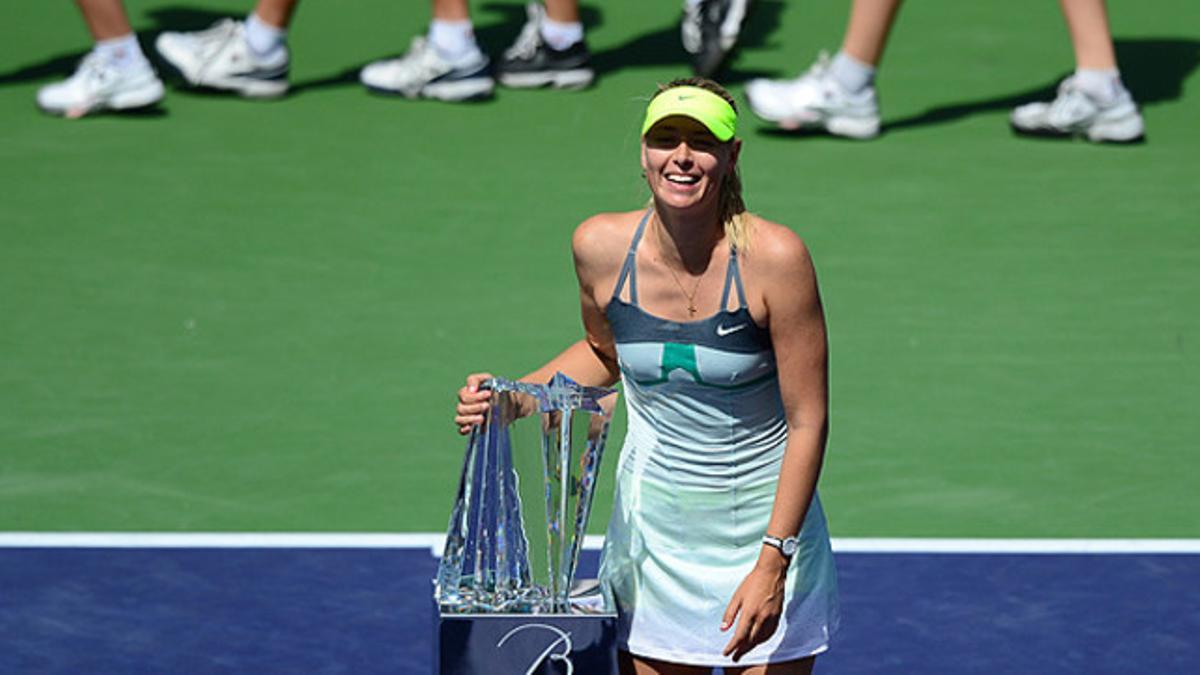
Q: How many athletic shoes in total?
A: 7